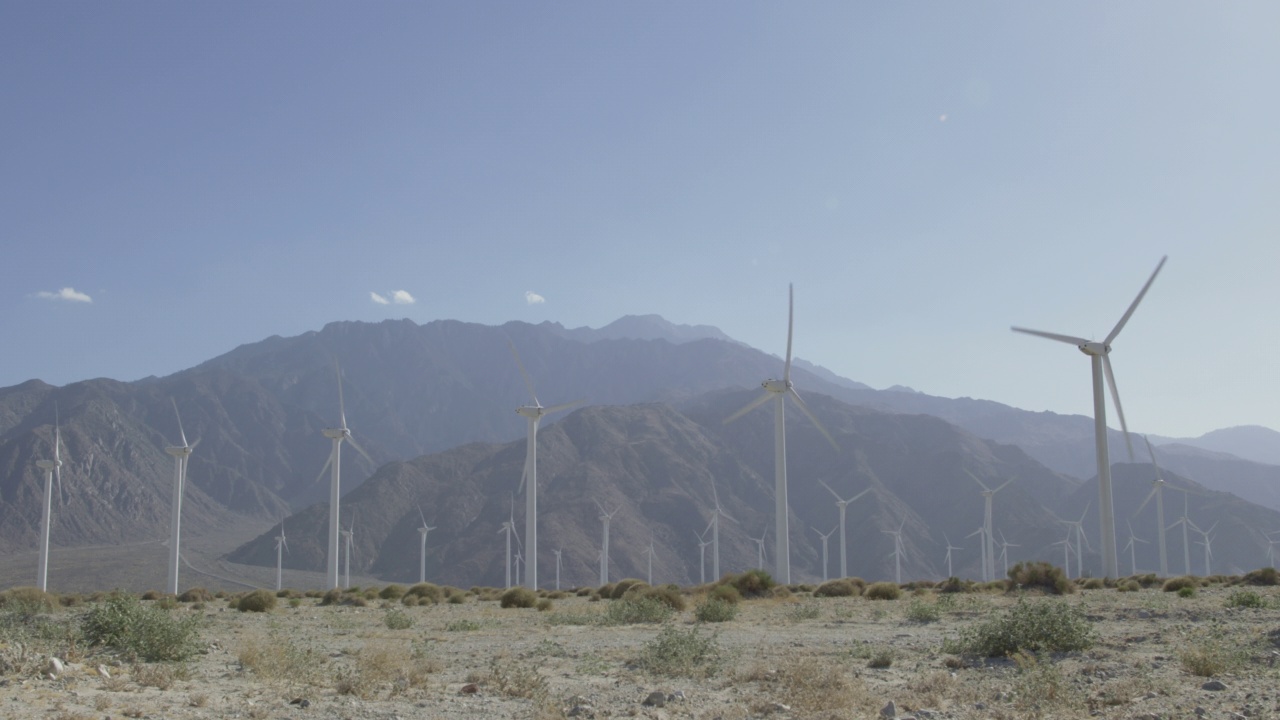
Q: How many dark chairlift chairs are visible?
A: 0